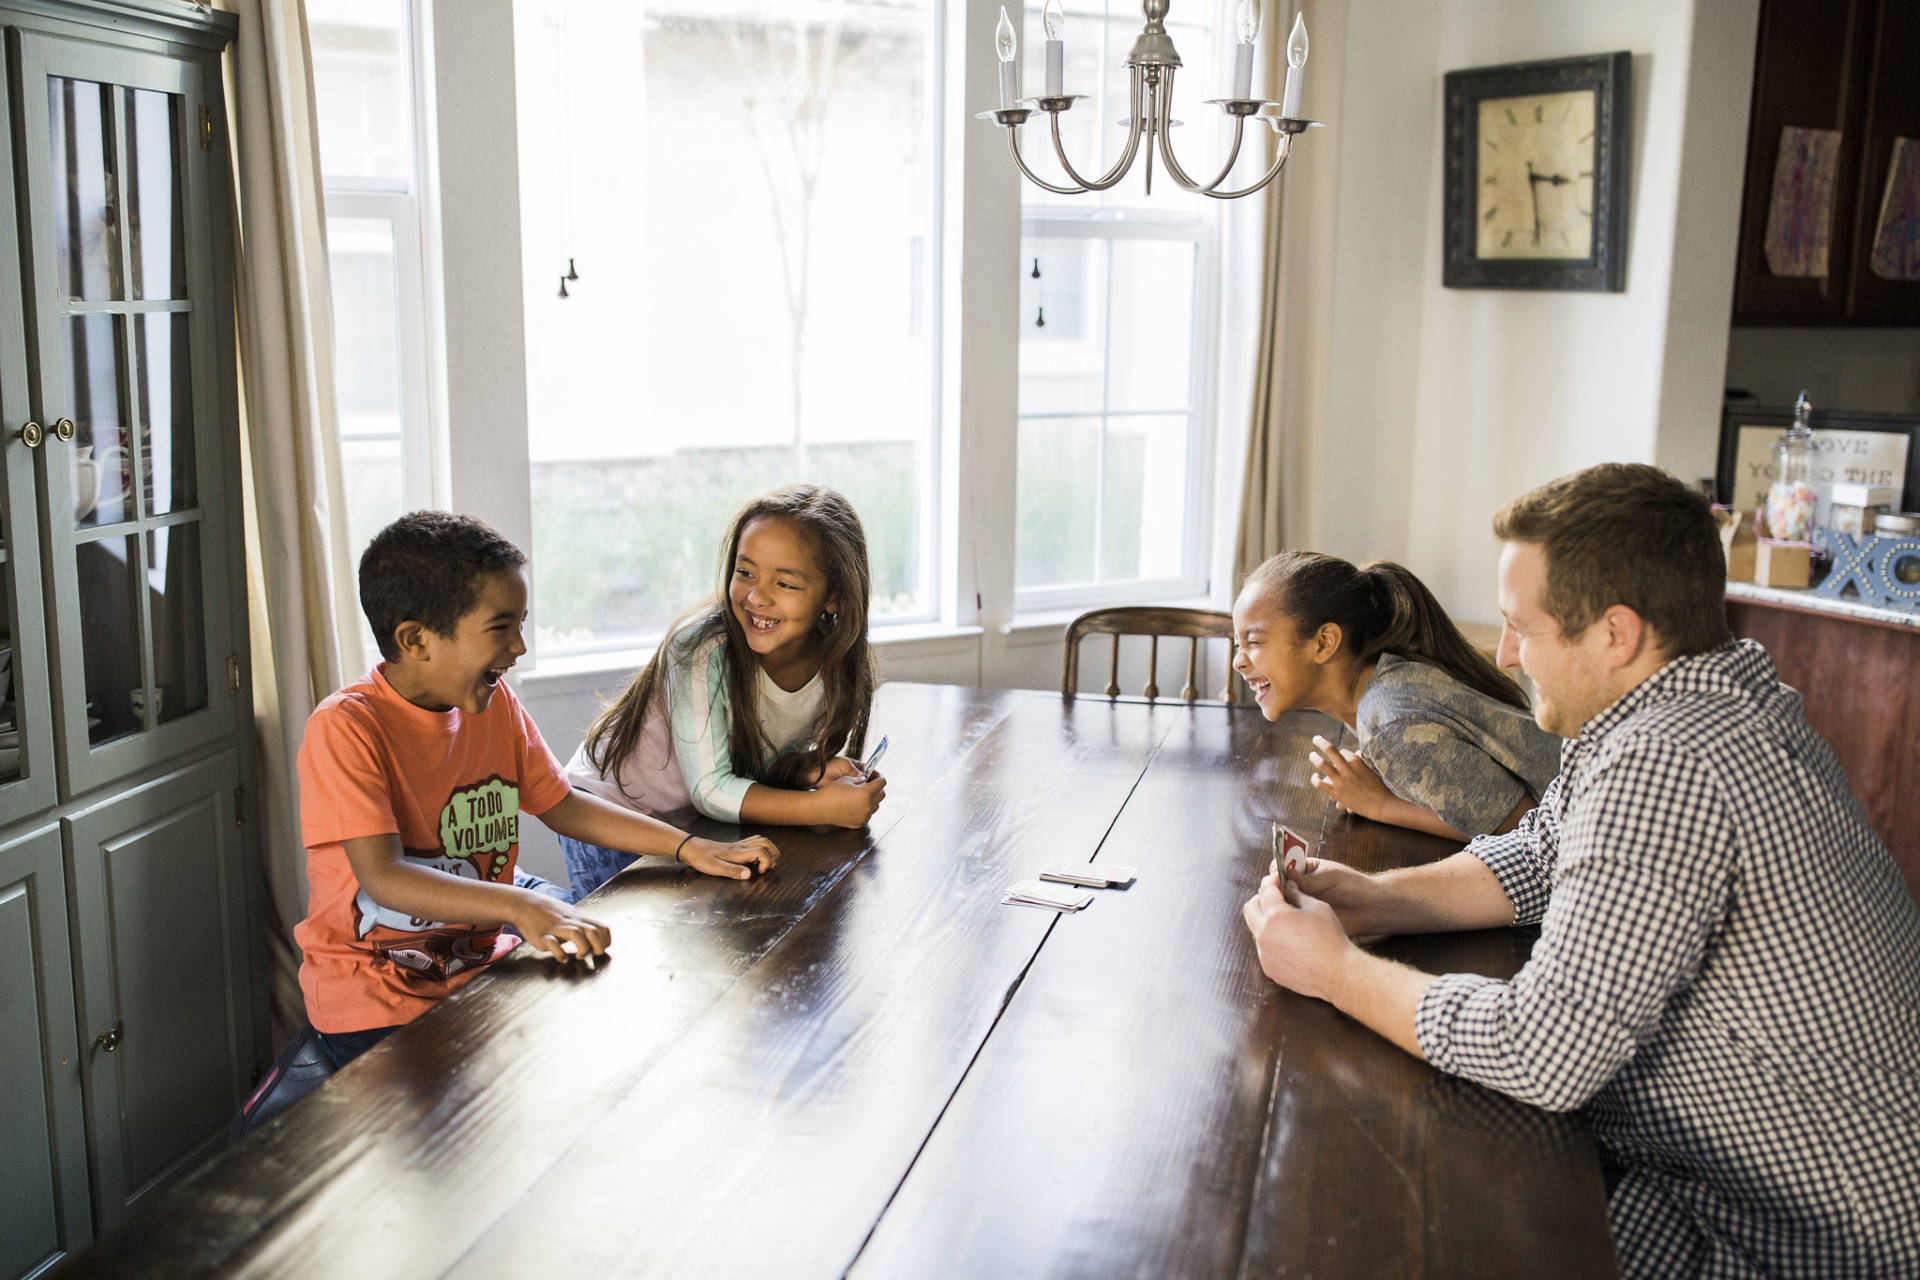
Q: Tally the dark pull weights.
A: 4